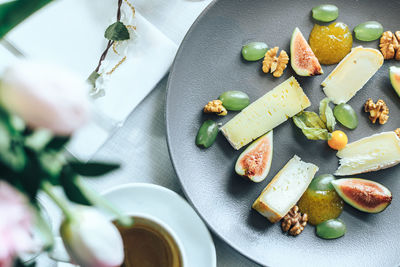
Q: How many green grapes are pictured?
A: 8